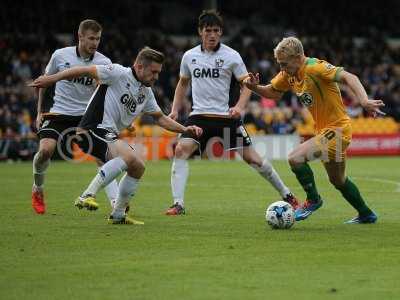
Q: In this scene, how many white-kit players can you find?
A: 3